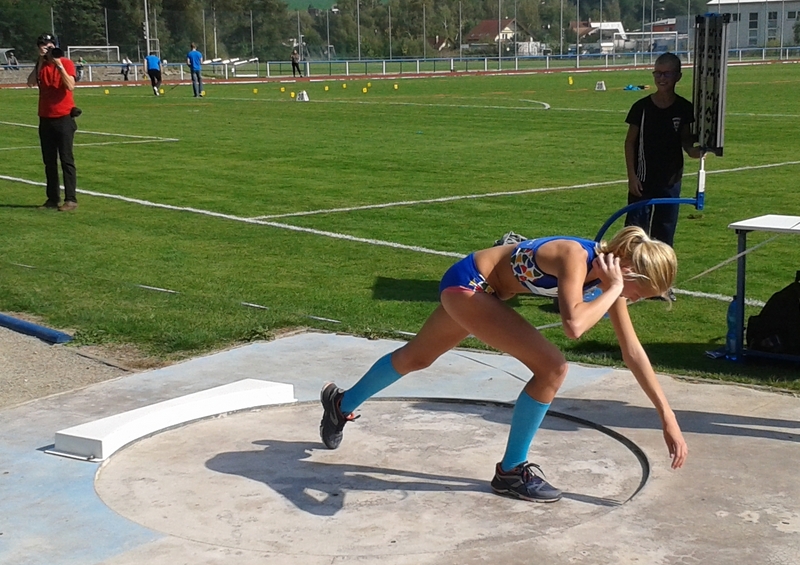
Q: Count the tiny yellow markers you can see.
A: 12